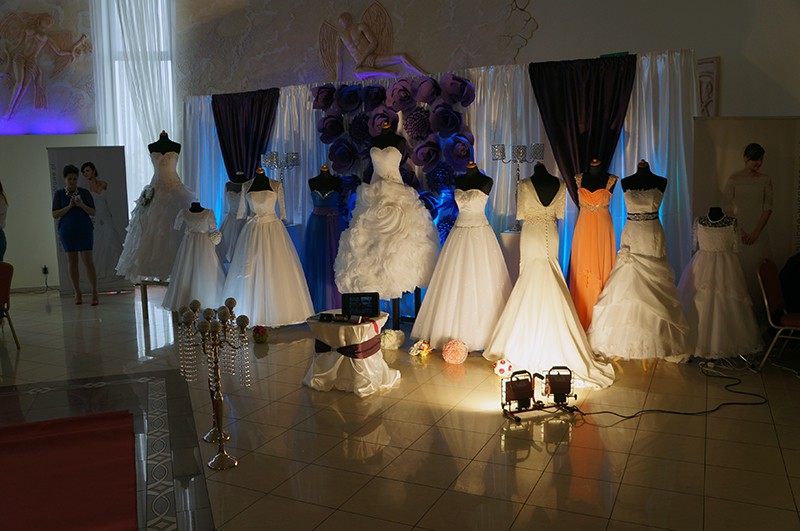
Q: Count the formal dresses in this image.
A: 11